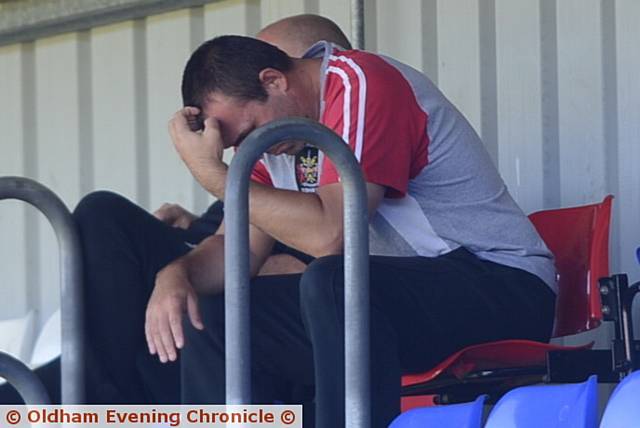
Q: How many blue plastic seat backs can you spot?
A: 3